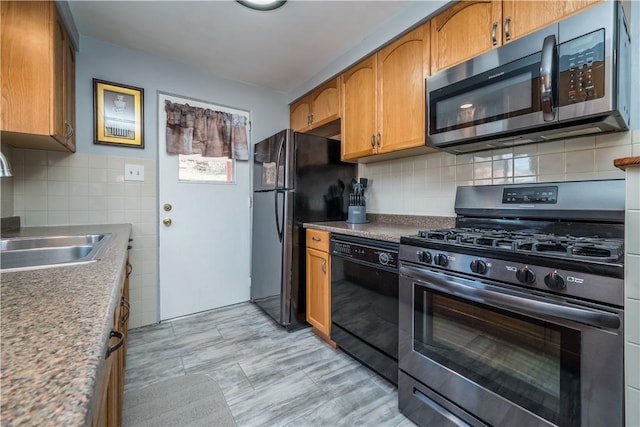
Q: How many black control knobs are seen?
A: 5